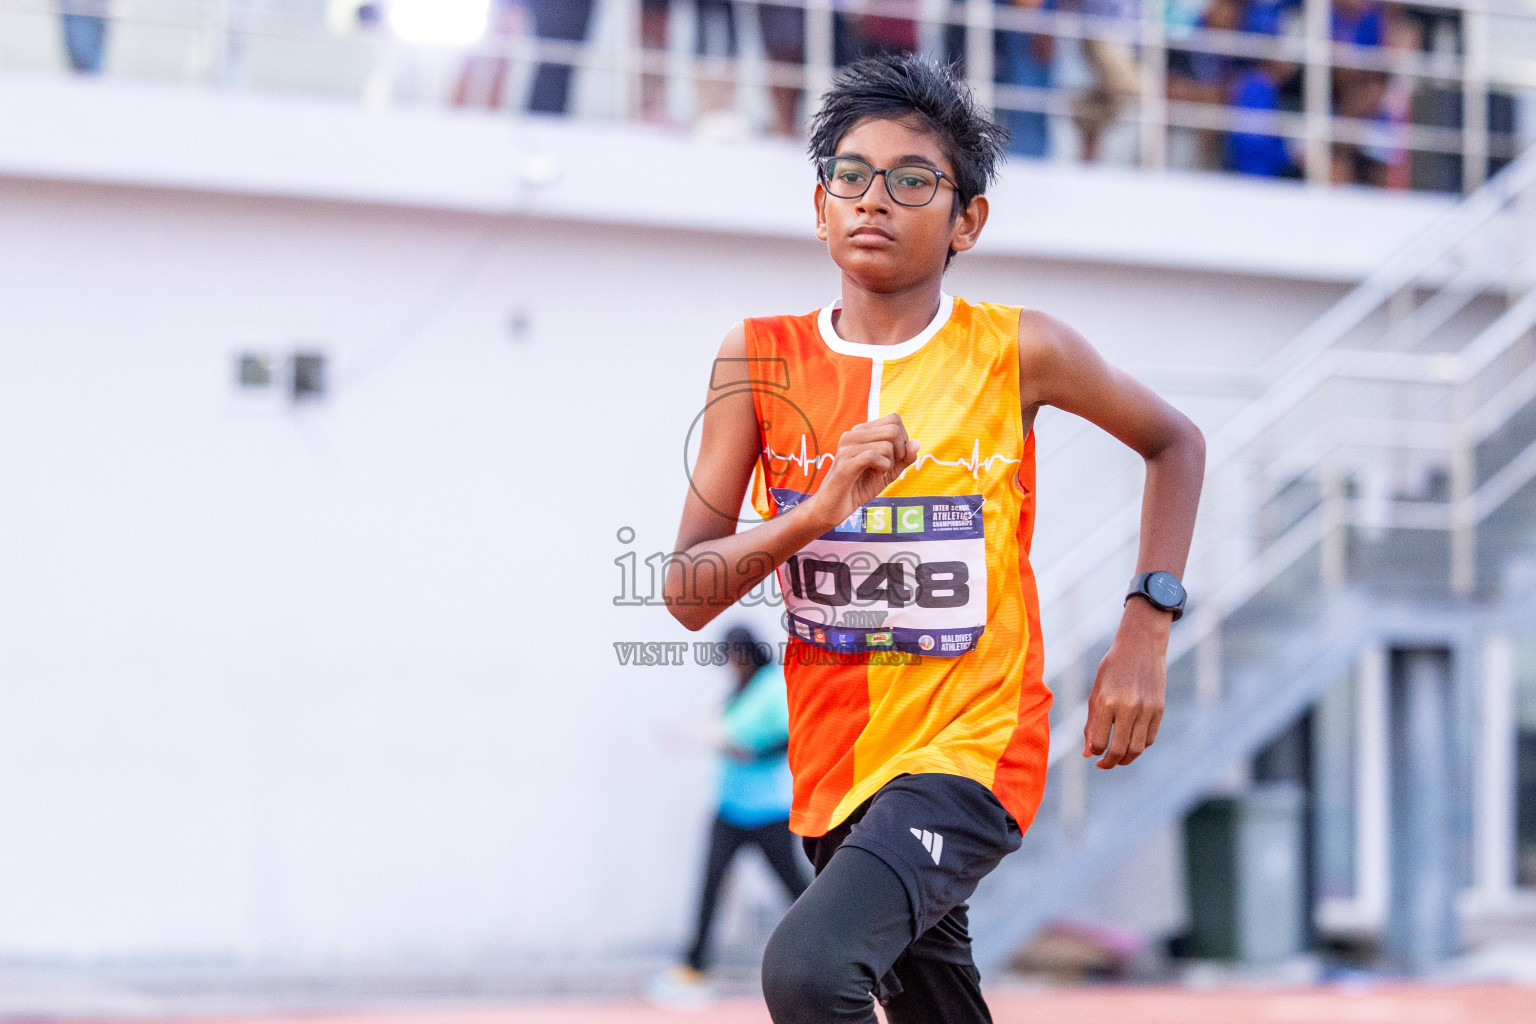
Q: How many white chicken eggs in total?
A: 0